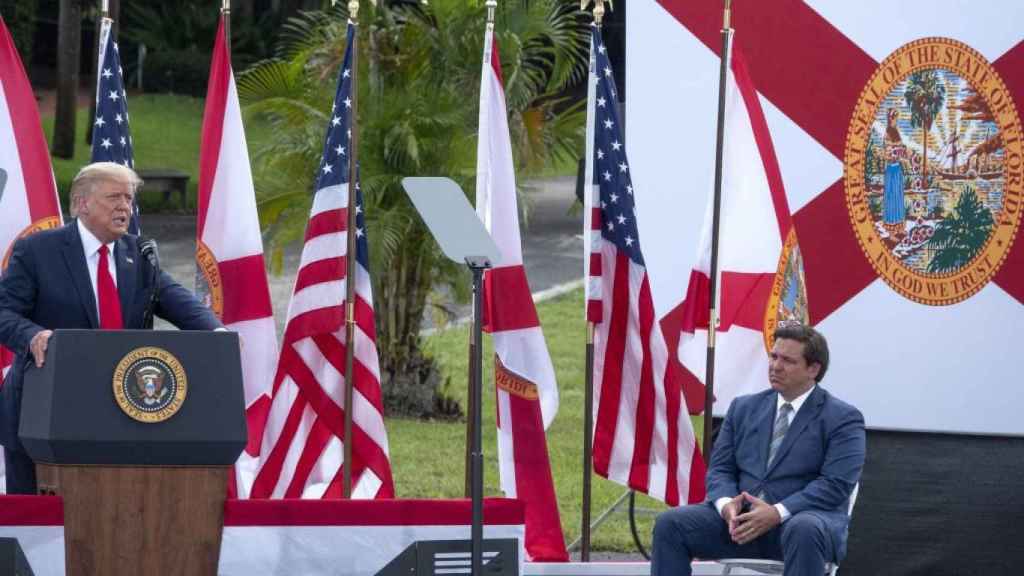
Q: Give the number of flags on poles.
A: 7